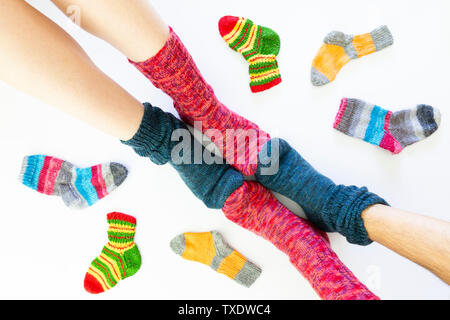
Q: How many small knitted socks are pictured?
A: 6